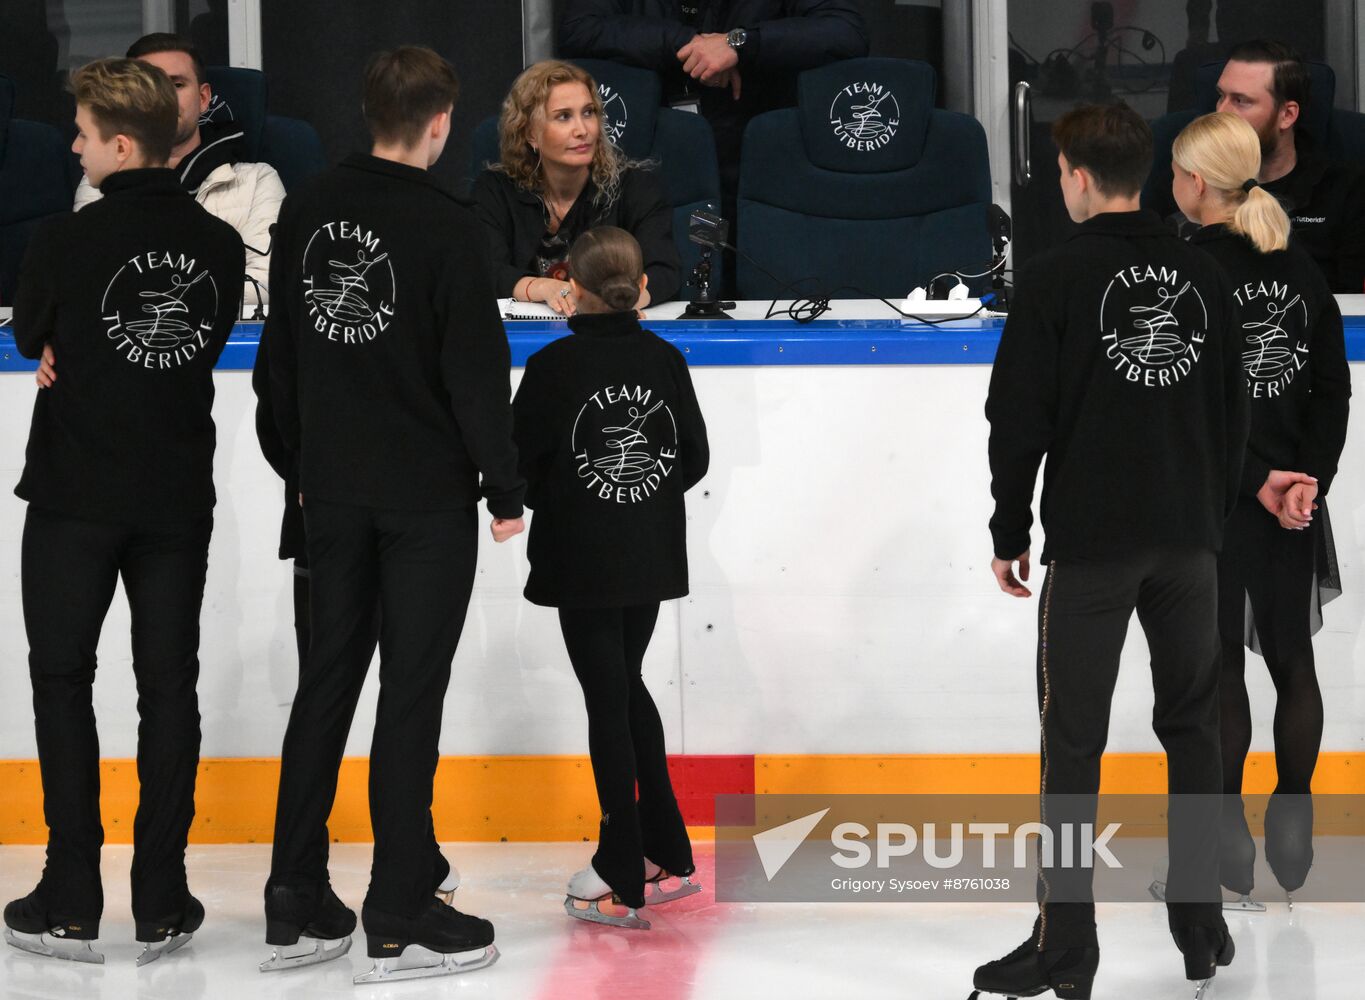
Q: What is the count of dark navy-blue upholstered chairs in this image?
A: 5